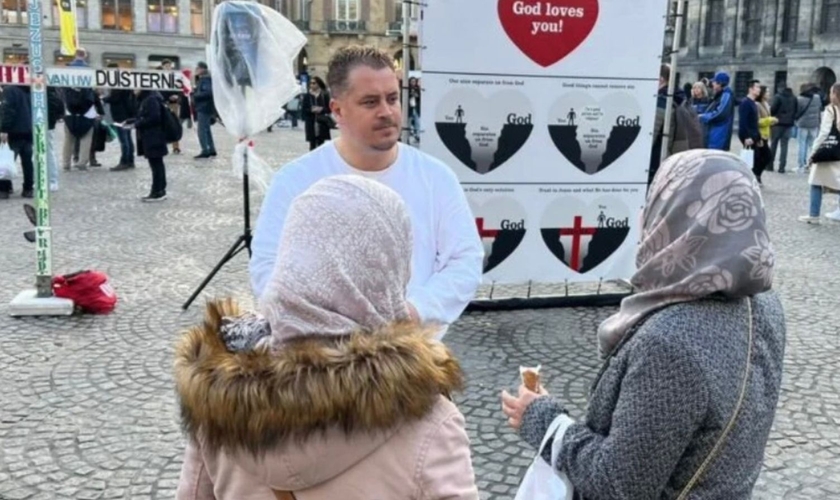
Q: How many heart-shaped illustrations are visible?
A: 5